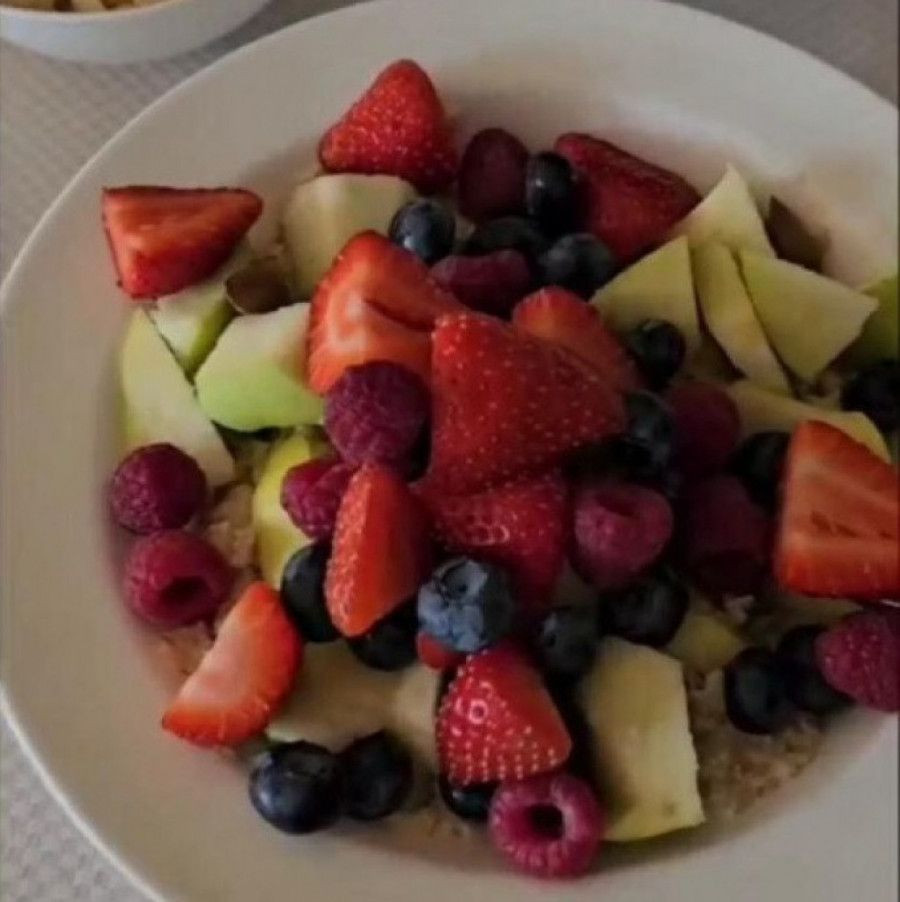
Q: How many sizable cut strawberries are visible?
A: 11